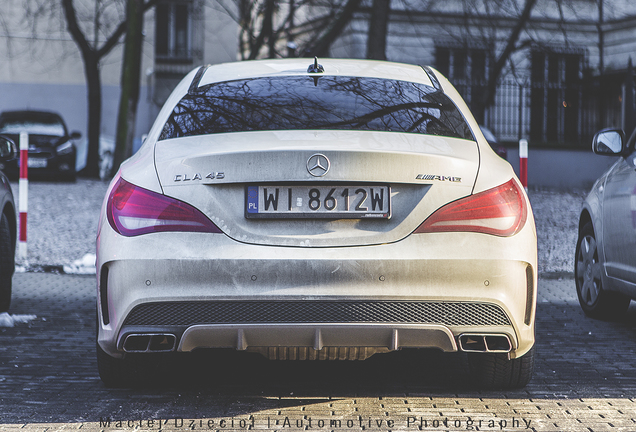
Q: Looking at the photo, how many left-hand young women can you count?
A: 0